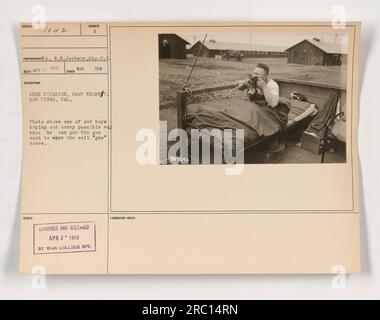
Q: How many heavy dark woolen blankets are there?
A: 1